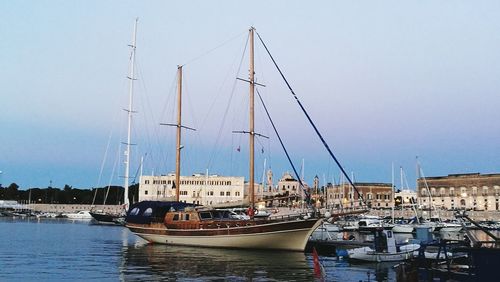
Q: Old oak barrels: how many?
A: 0